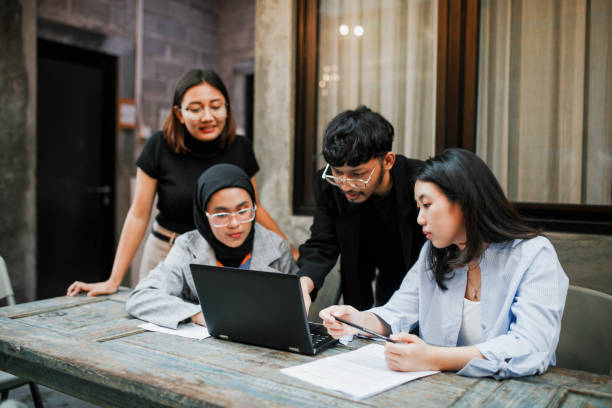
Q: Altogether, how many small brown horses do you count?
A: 0